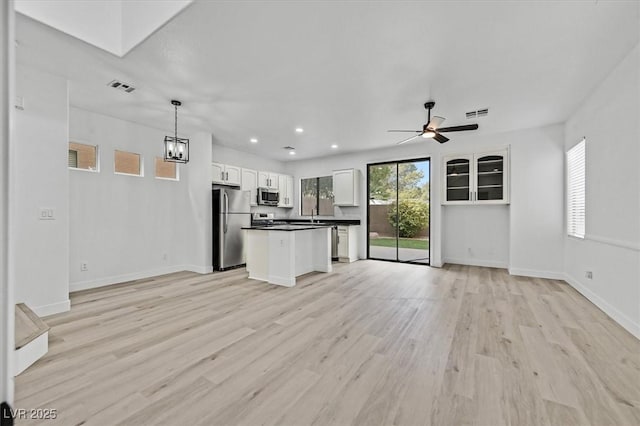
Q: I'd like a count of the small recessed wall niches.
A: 3